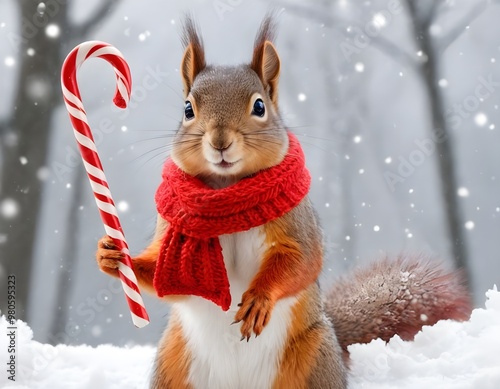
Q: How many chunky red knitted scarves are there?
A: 1